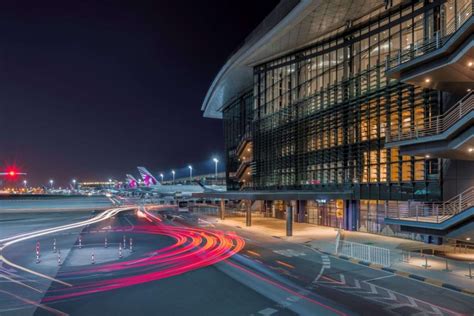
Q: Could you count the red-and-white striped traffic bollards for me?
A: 9